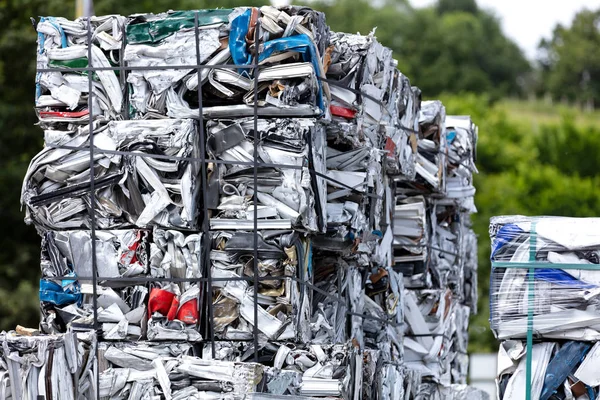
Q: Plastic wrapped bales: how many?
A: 1